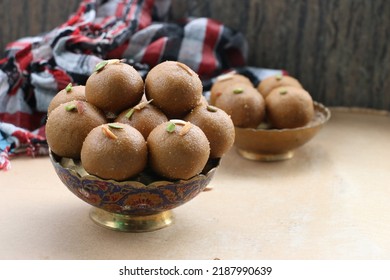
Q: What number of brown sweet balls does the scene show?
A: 12